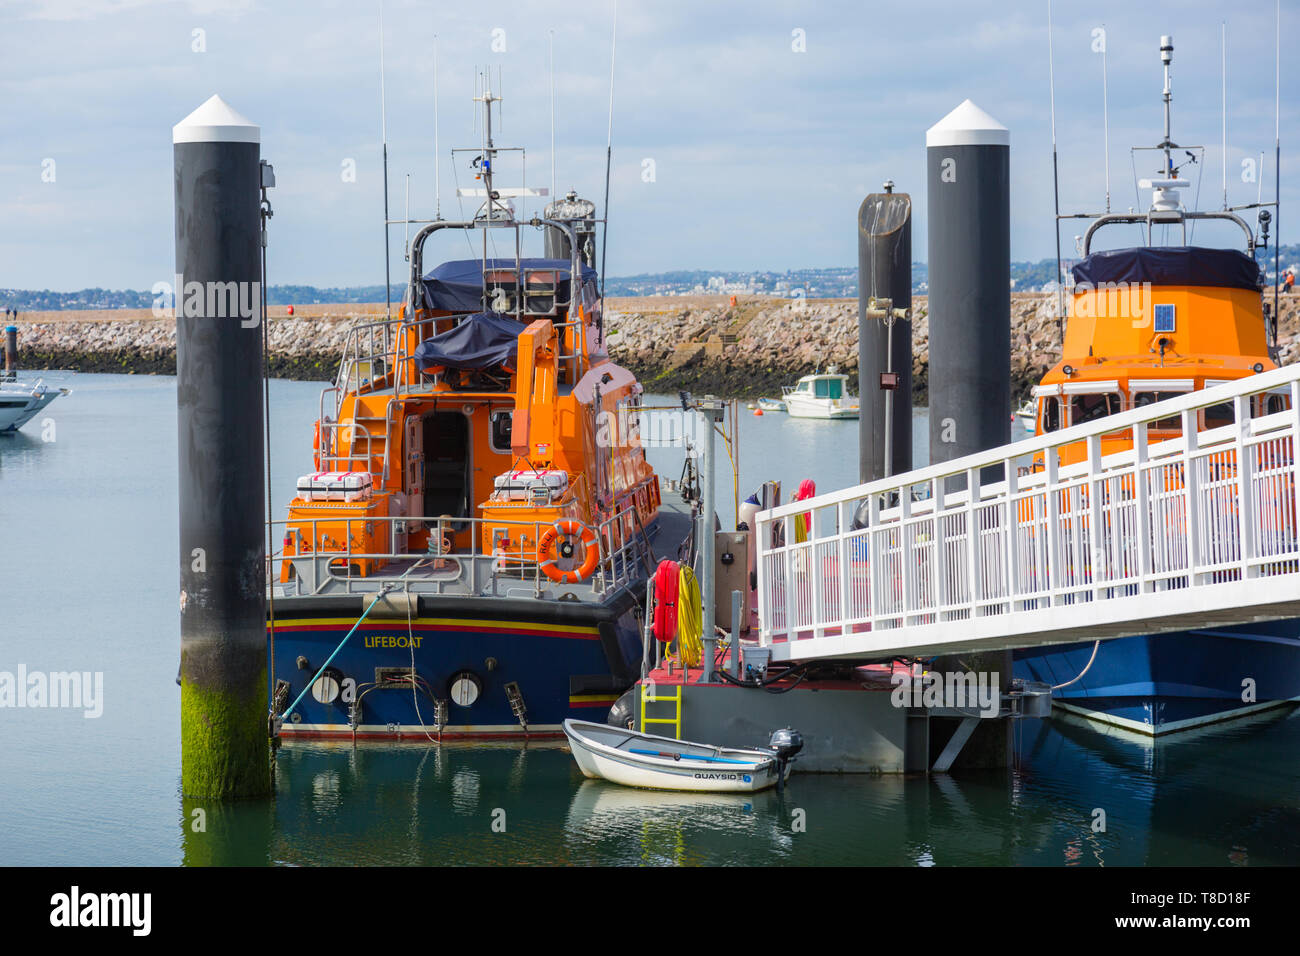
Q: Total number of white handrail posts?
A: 15